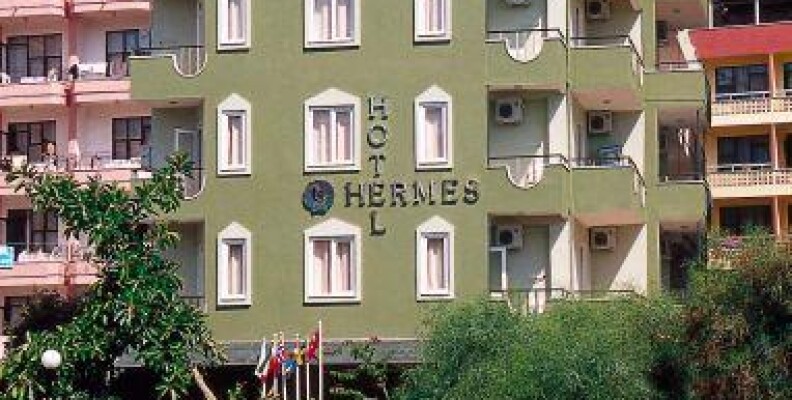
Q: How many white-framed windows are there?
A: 9